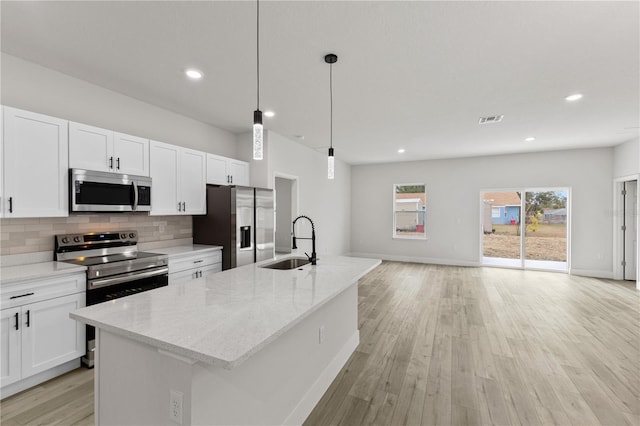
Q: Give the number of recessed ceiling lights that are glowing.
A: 5